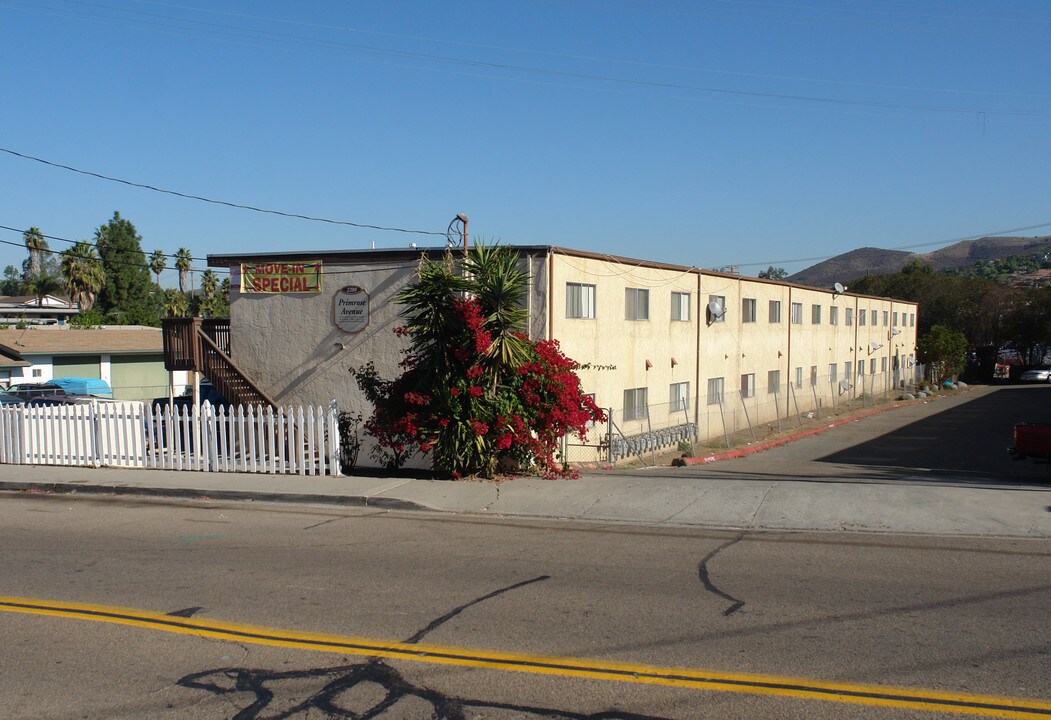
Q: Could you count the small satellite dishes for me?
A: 6